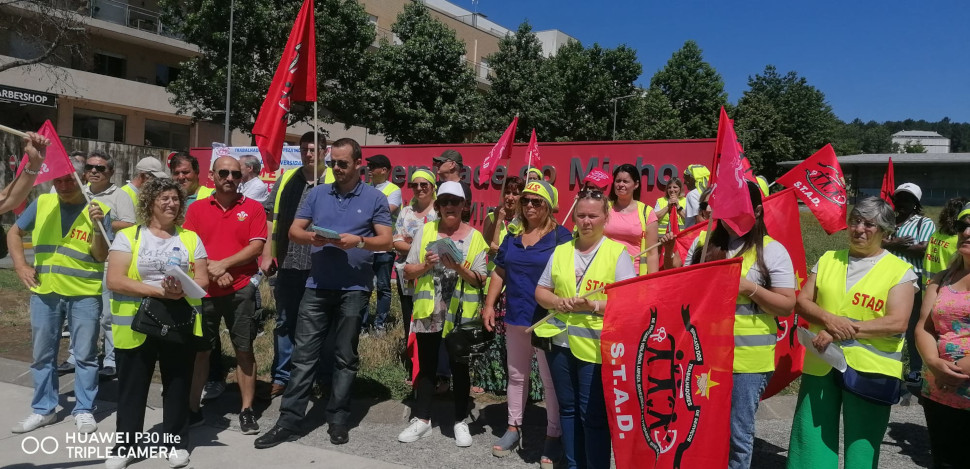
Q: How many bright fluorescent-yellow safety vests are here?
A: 14